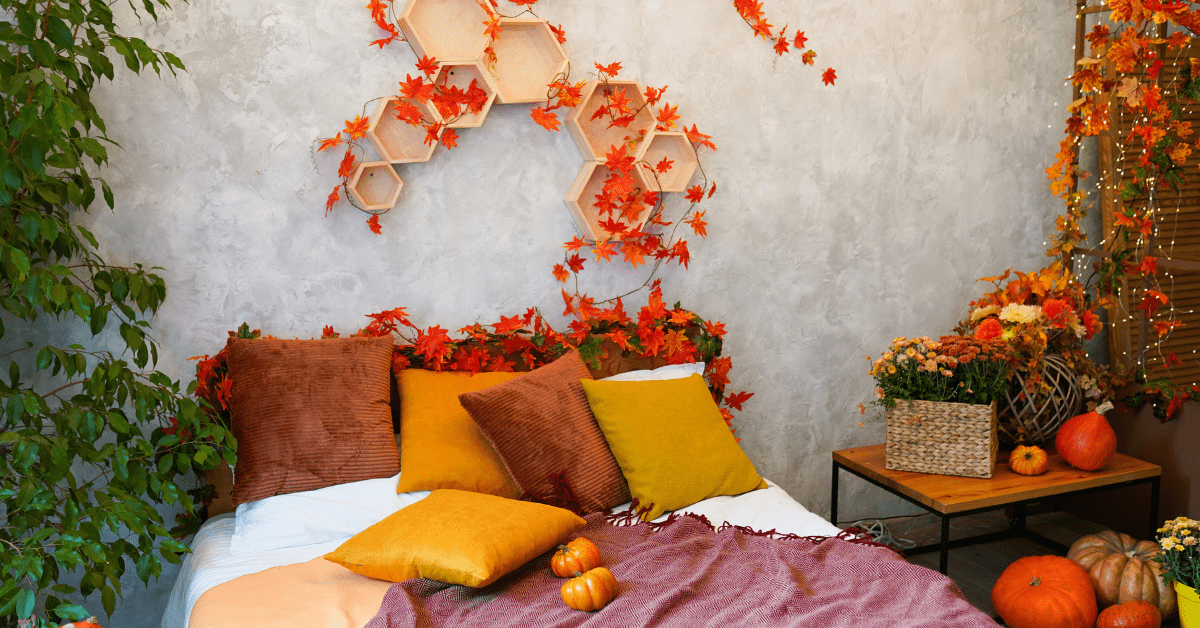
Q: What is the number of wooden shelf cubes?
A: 8